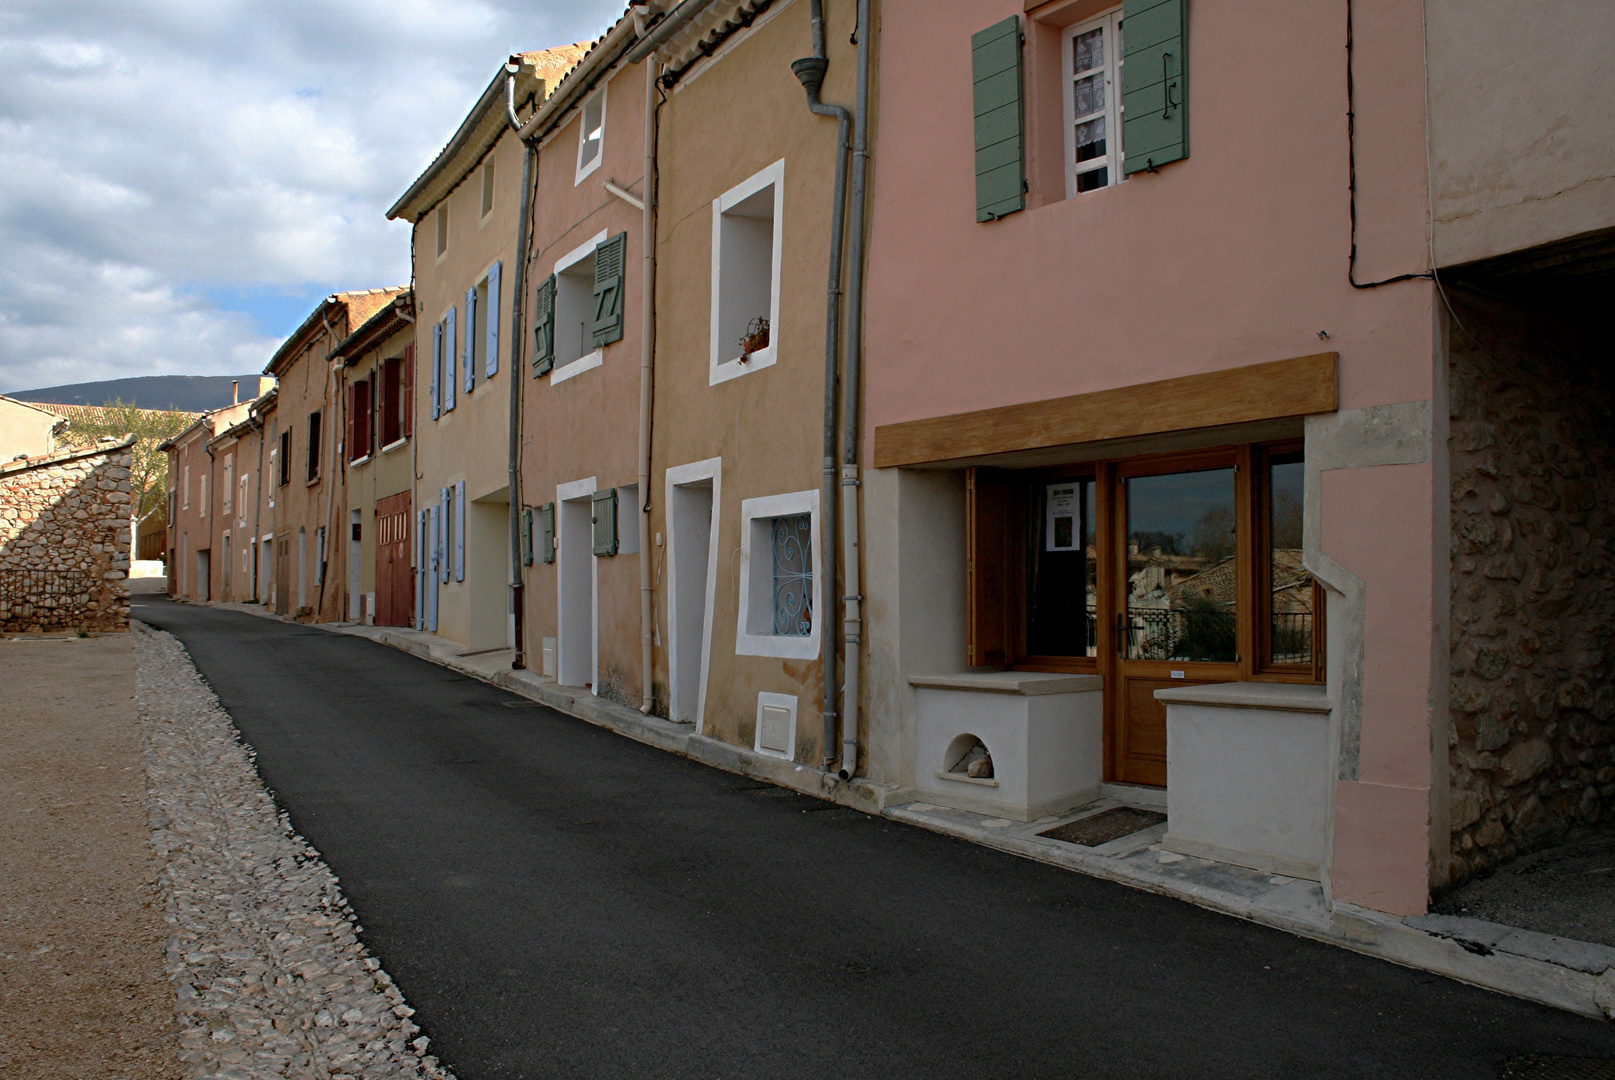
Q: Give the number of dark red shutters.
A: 4